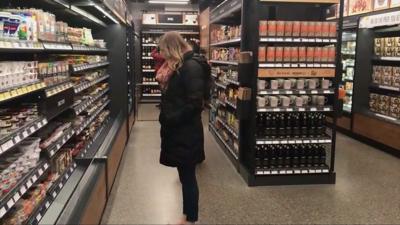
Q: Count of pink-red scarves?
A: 1